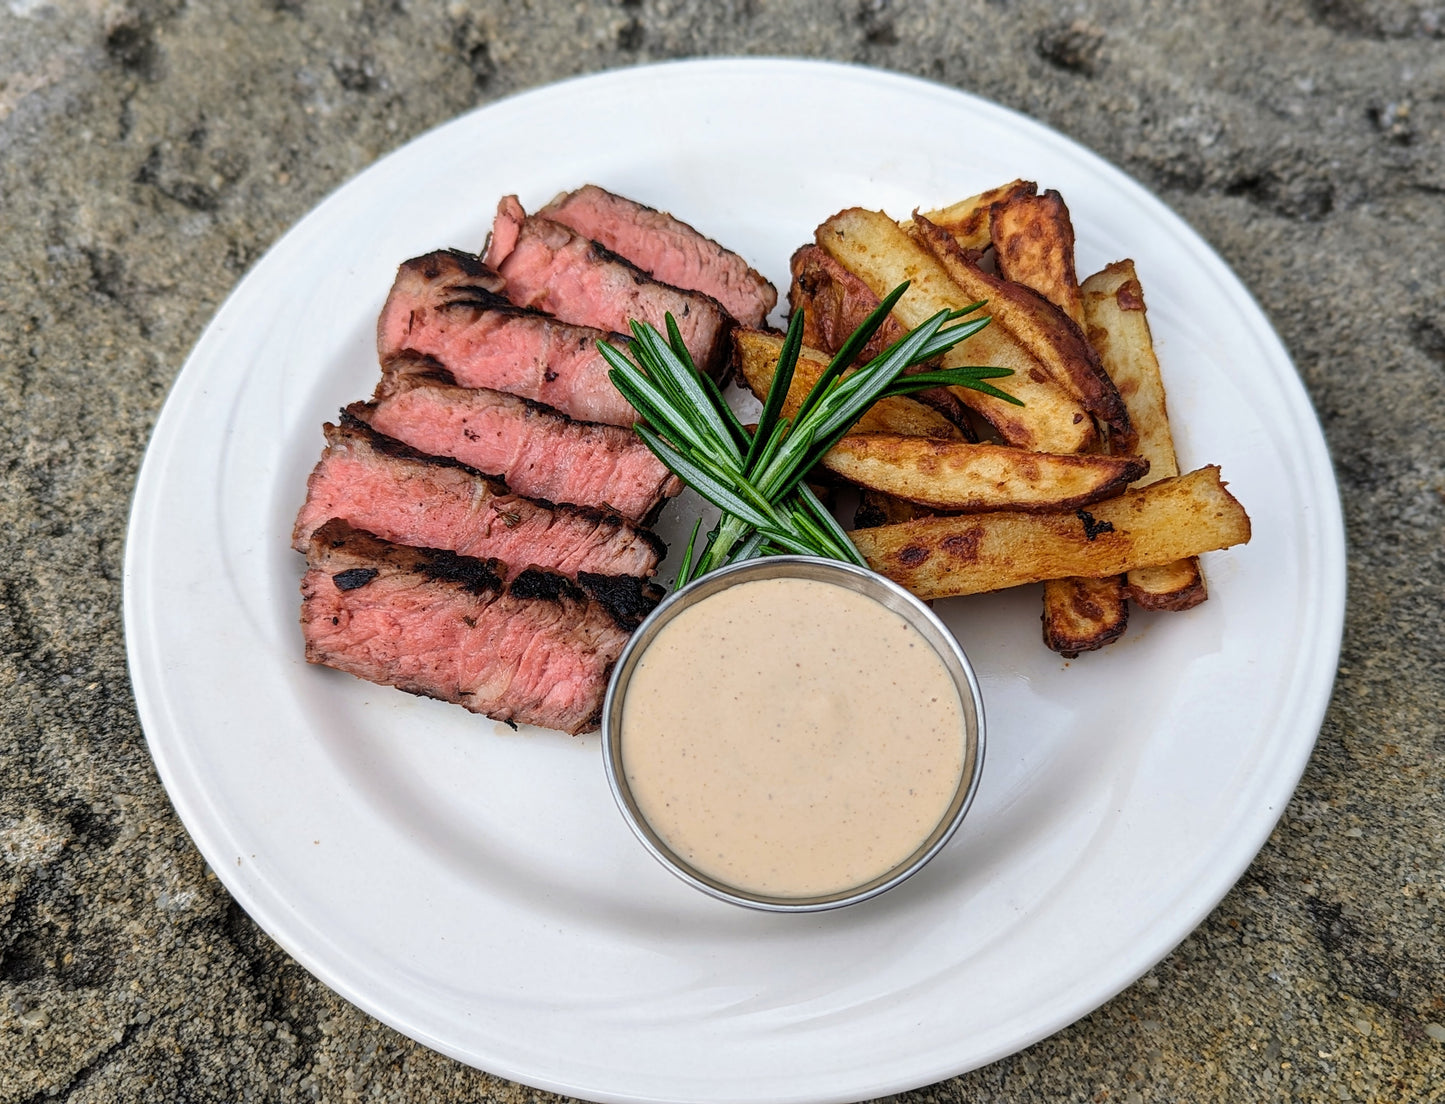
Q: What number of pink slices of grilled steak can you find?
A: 6